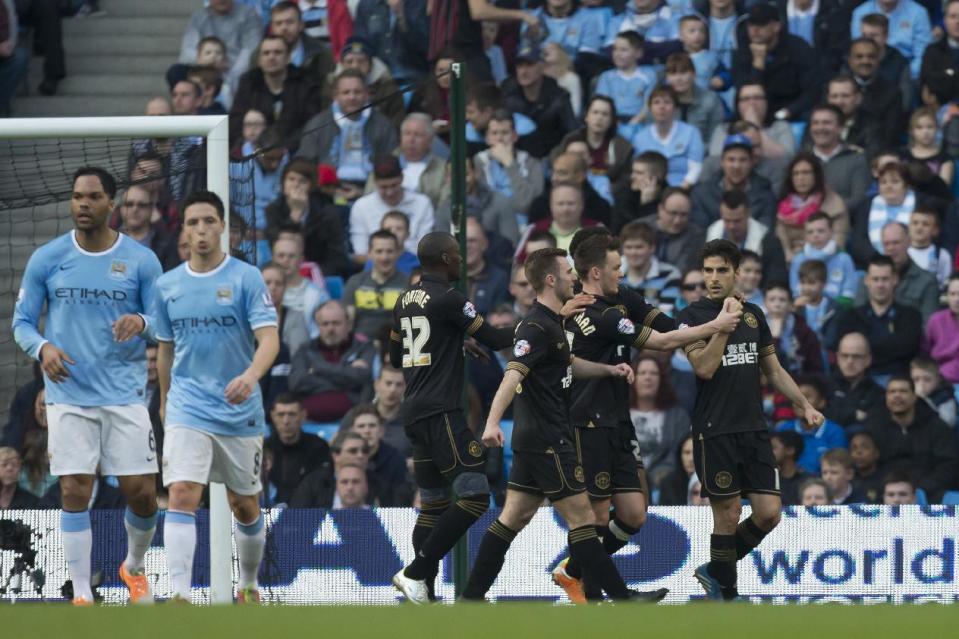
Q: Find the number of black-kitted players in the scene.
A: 5